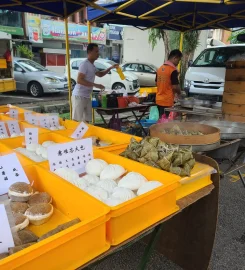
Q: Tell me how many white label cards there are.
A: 12